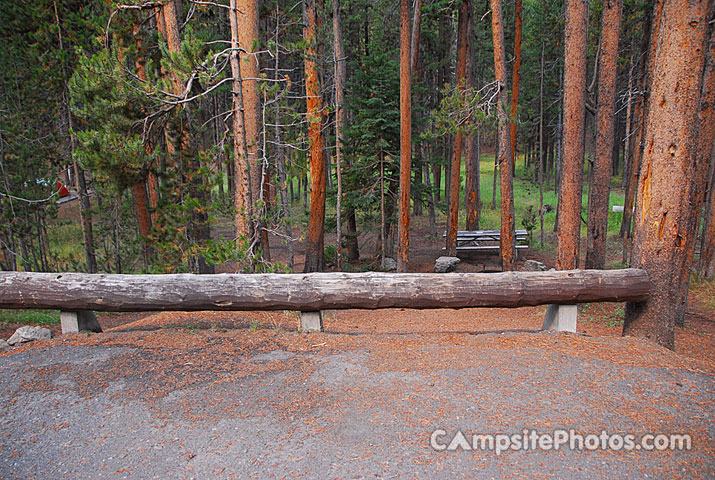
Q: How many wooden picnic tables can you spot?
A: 1